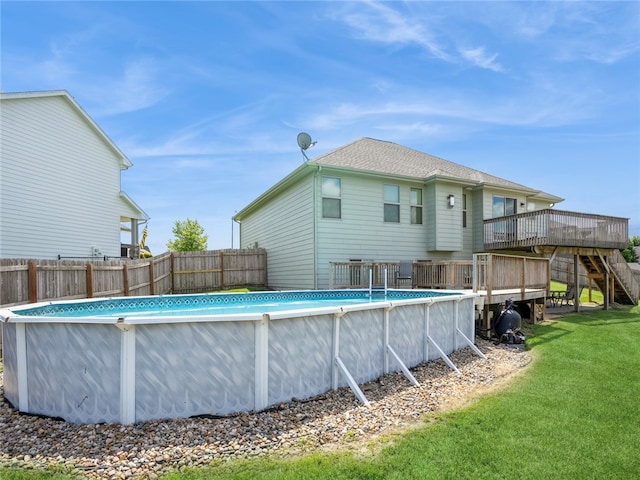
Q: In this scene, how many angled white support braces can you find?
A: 4